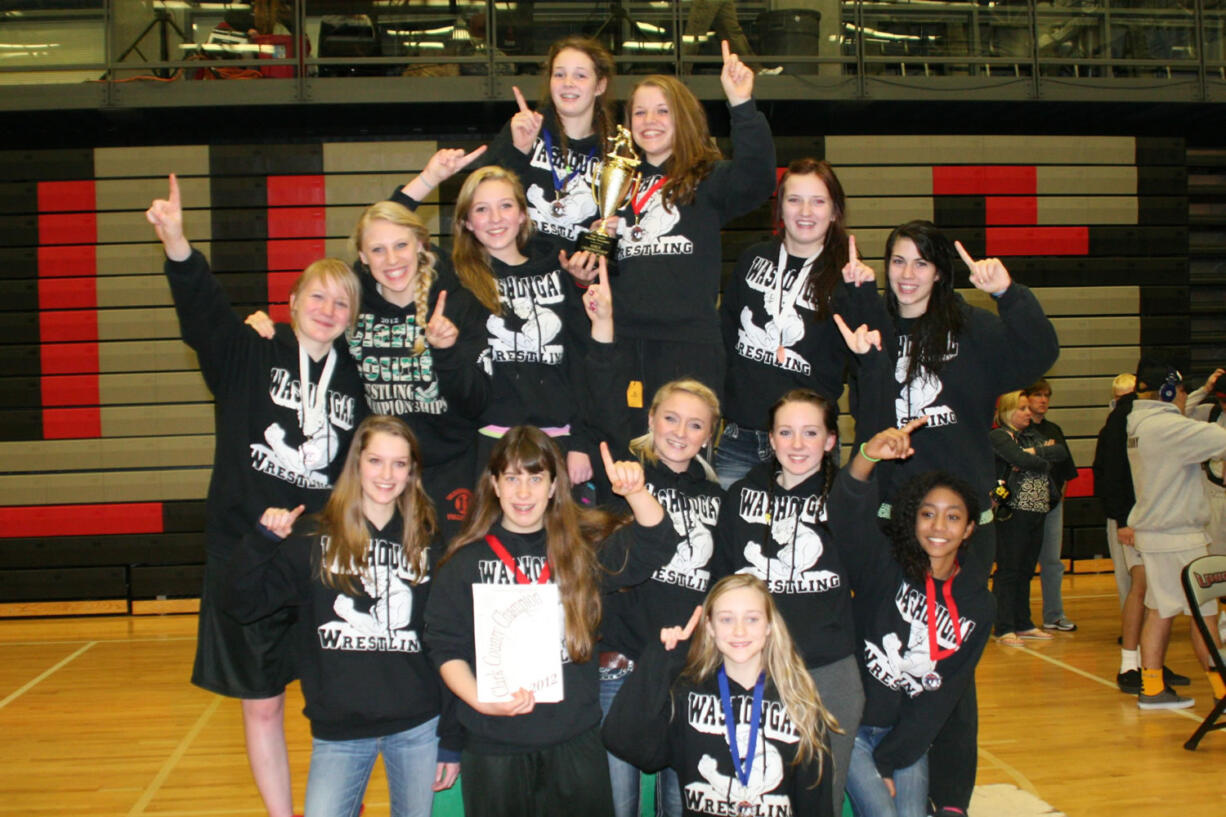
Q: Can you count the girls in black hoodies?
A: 13